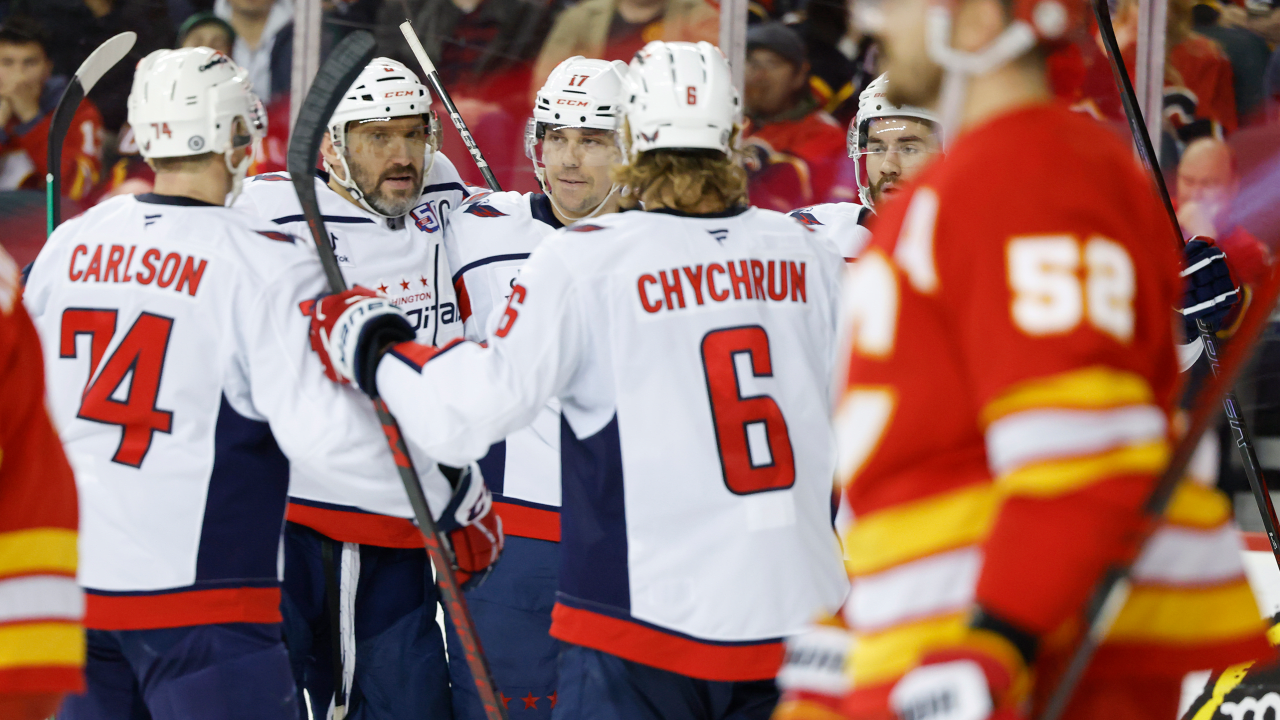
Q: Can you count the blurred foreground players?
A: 2